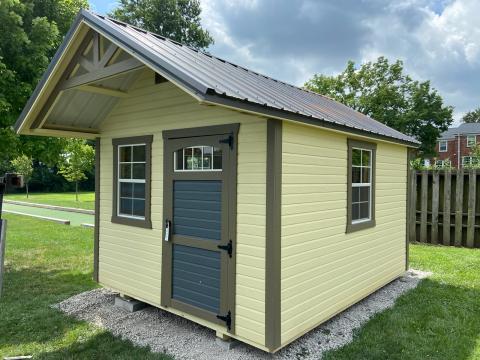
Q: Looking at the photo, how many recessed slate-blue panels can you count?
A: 2